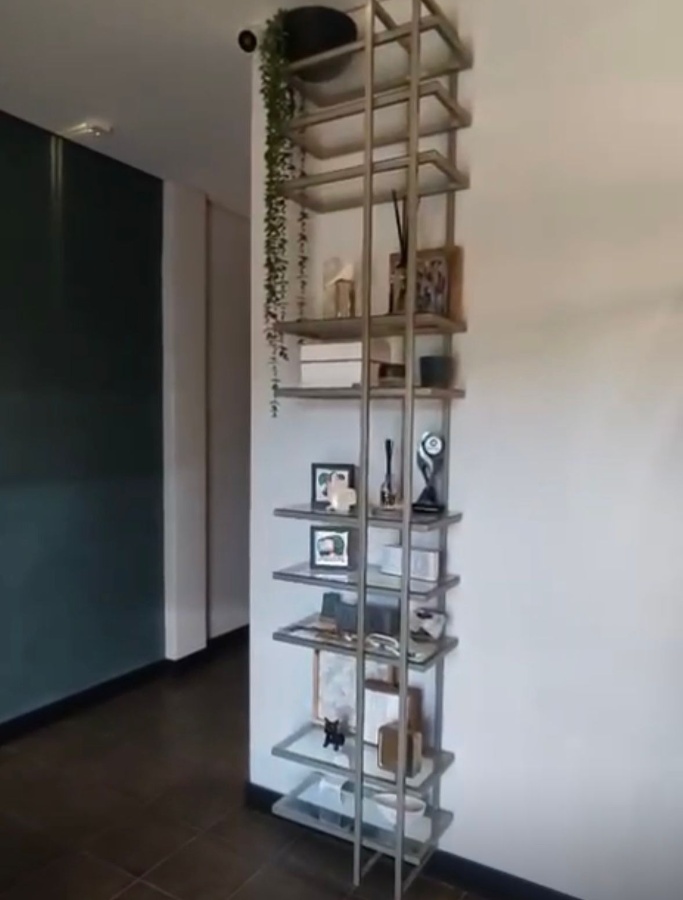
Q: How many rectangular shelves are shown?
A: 10